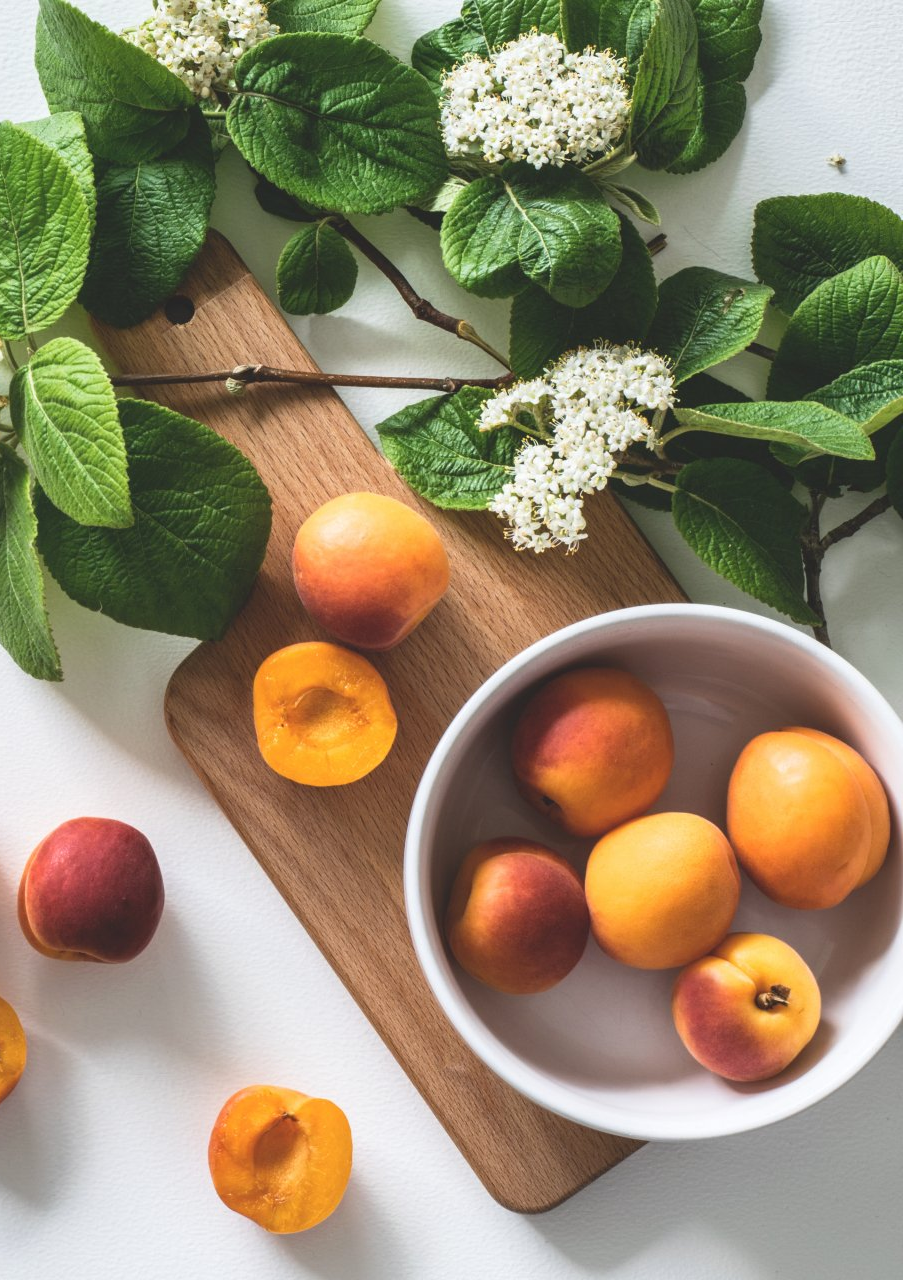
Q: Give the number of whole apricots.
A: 7